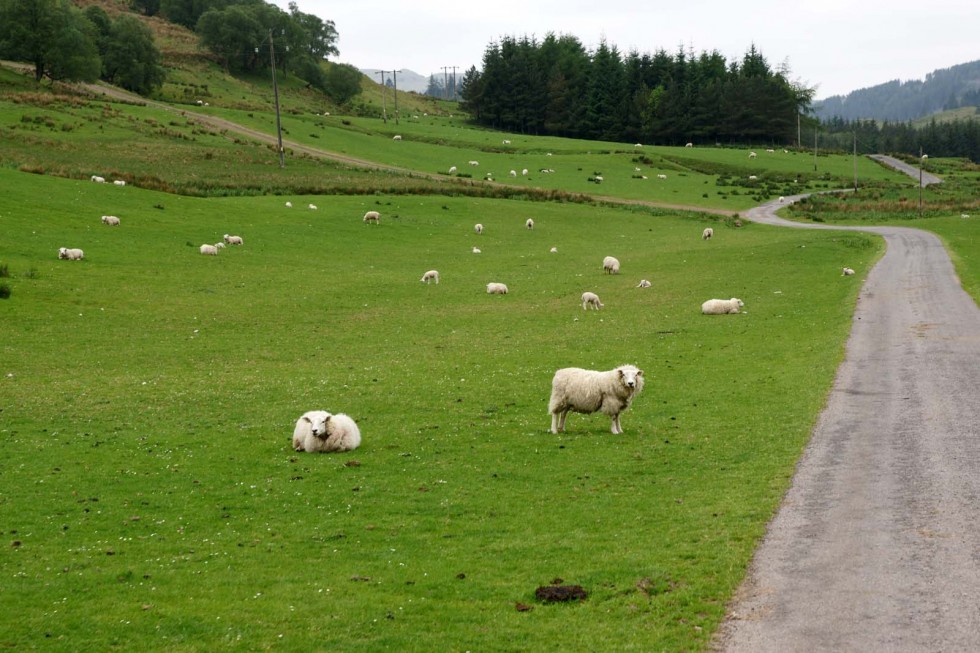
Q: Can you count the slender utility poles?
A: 9